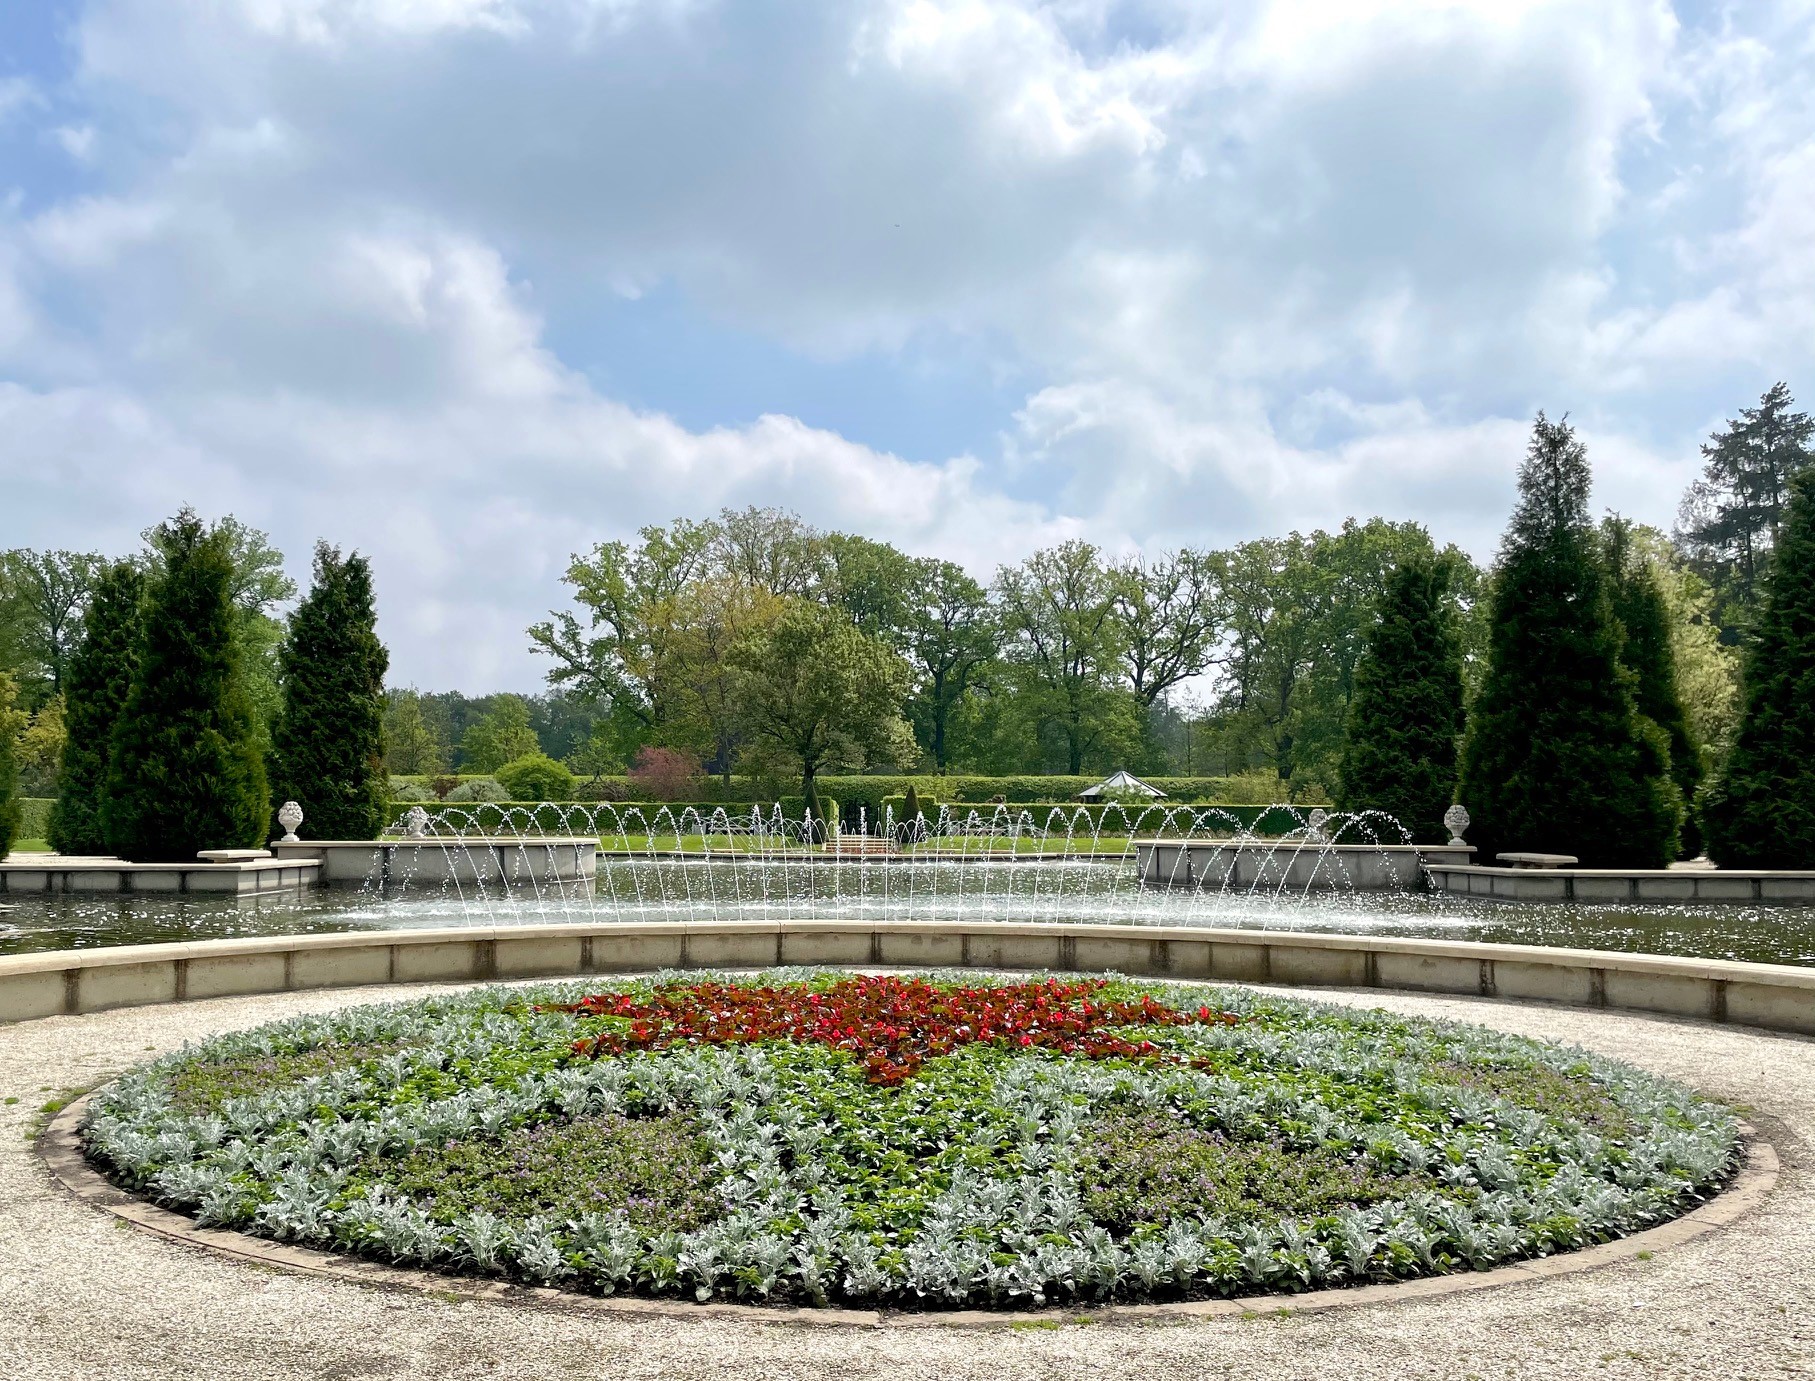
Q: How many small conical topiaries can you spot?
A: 2